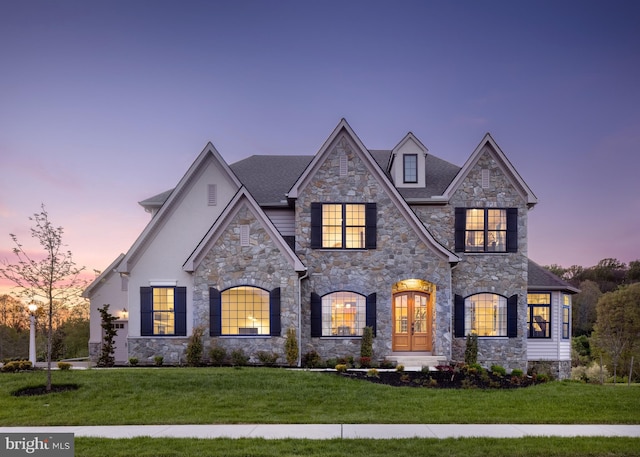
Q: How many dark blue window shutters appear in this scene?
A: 12